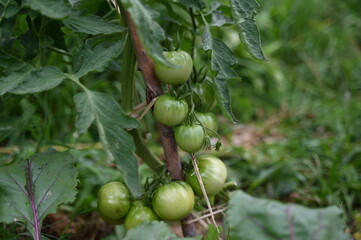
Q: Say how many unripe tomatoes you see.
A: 9